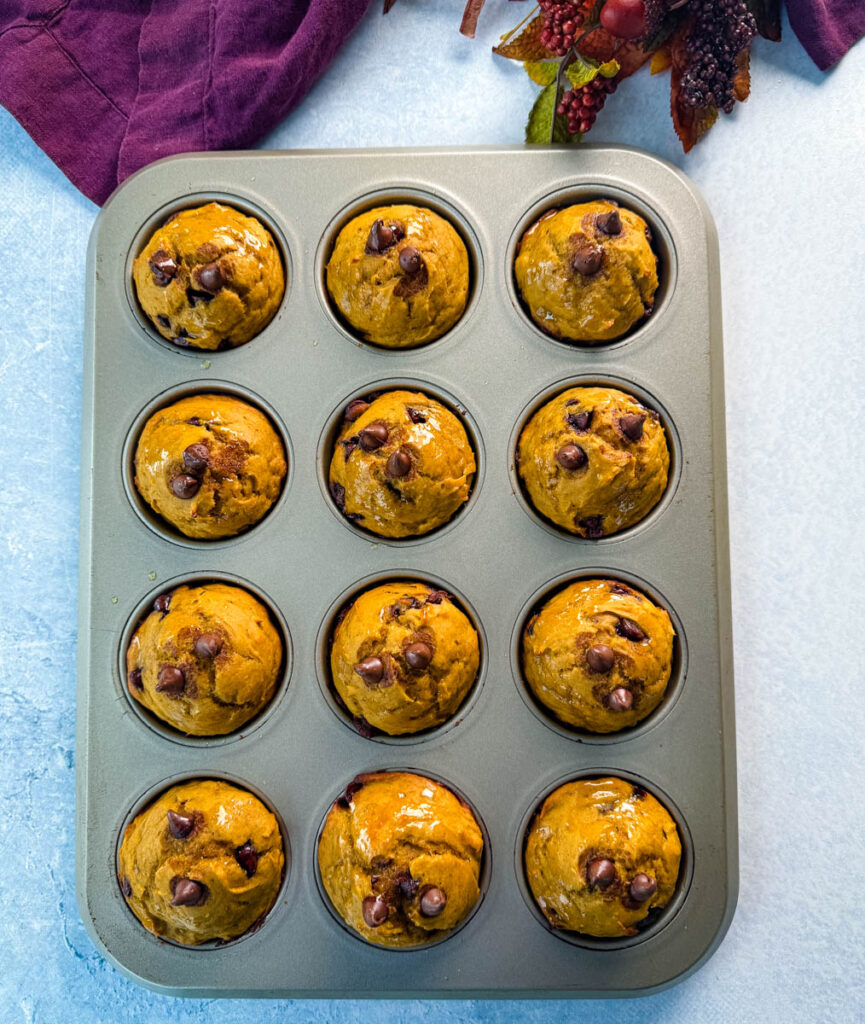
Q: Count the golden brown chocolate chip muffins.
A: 12